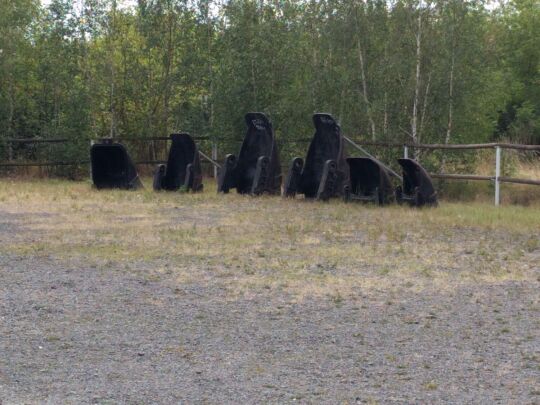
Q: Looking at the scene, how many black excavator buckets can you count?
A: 6